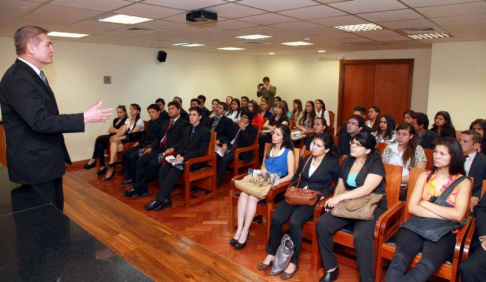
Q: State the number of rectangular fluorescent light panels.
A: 8